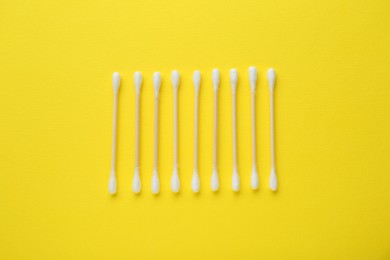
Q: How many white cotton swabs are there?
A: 9